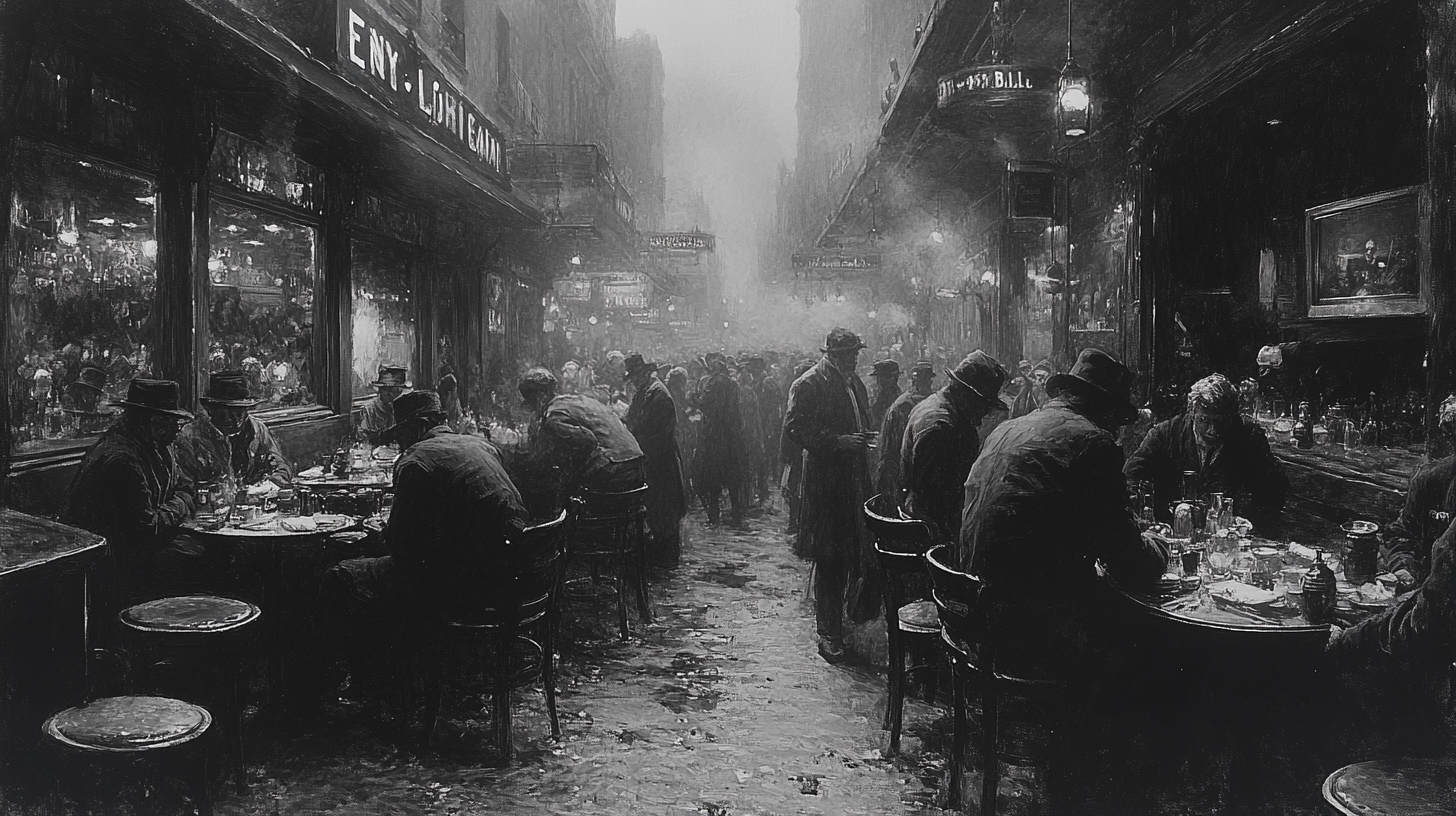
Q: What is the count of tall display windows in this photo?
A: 3